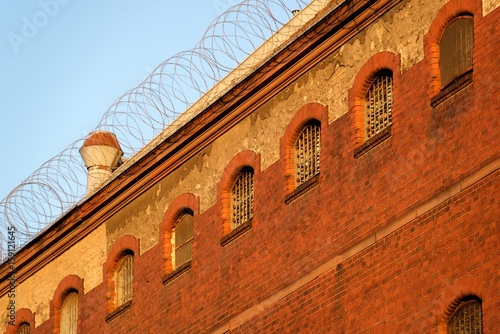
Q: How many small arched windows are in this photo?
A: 9